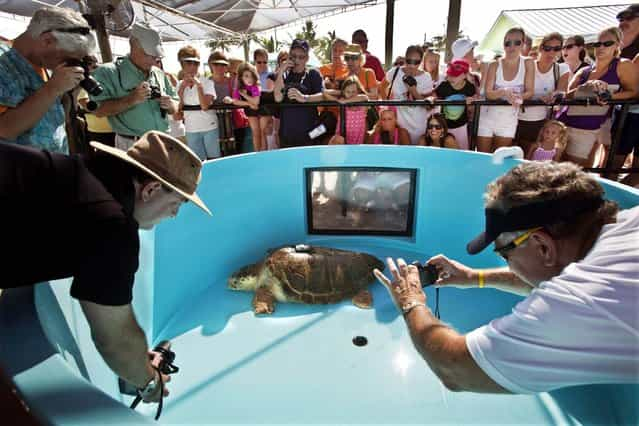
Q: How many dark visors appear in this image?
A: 1